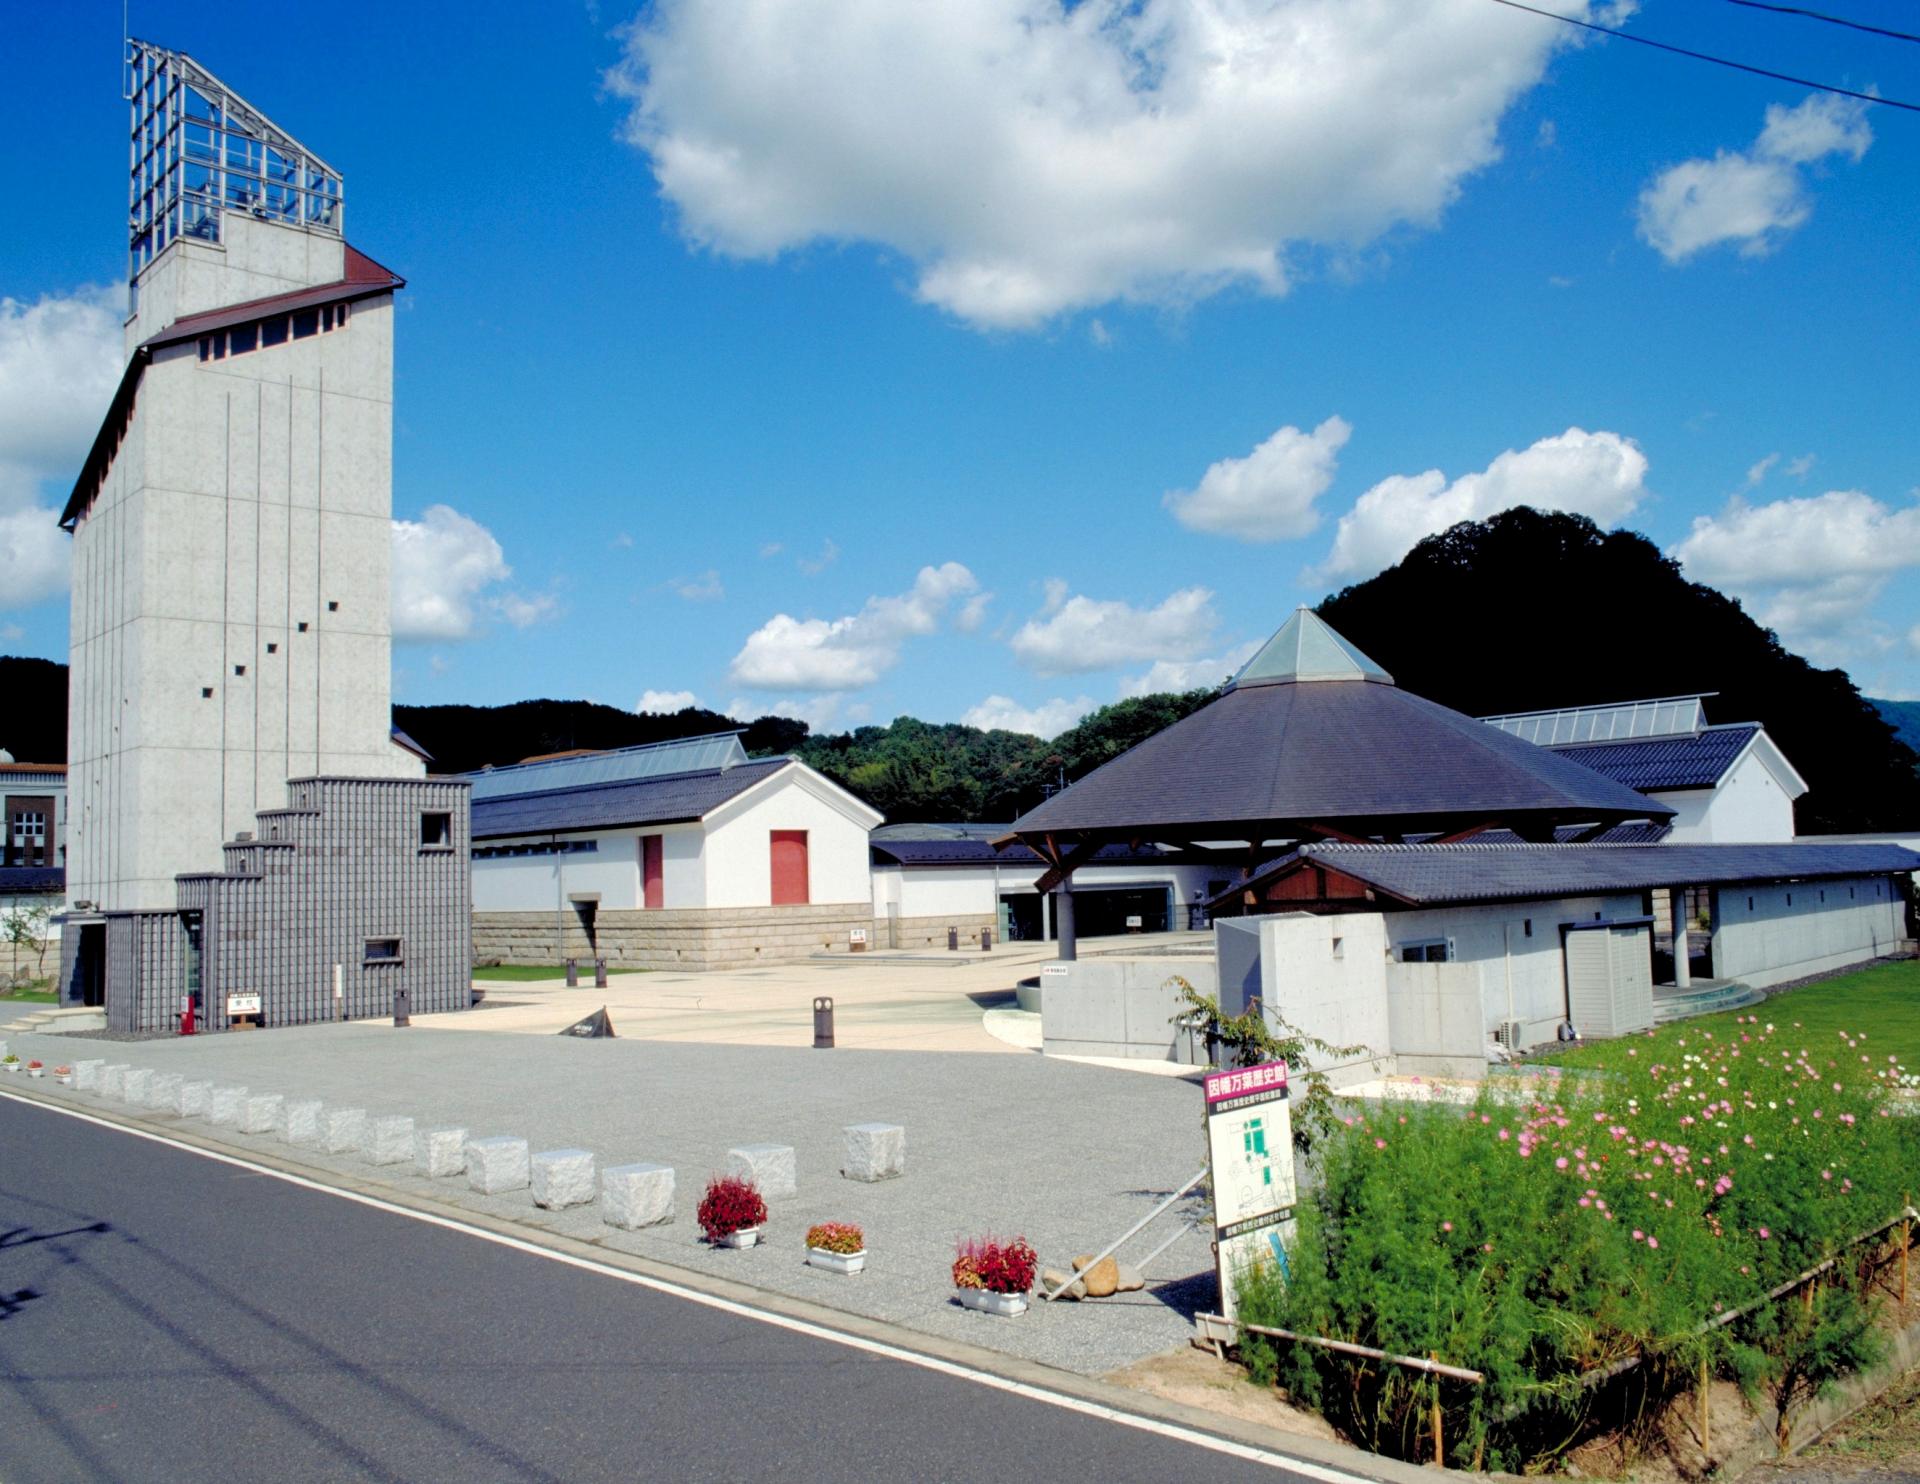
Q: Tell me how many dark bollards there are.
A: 6